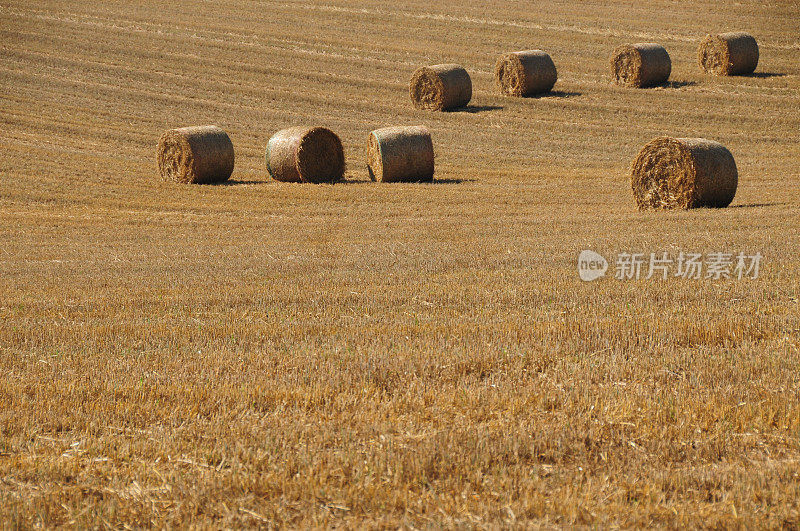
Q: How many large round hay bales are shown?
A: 8